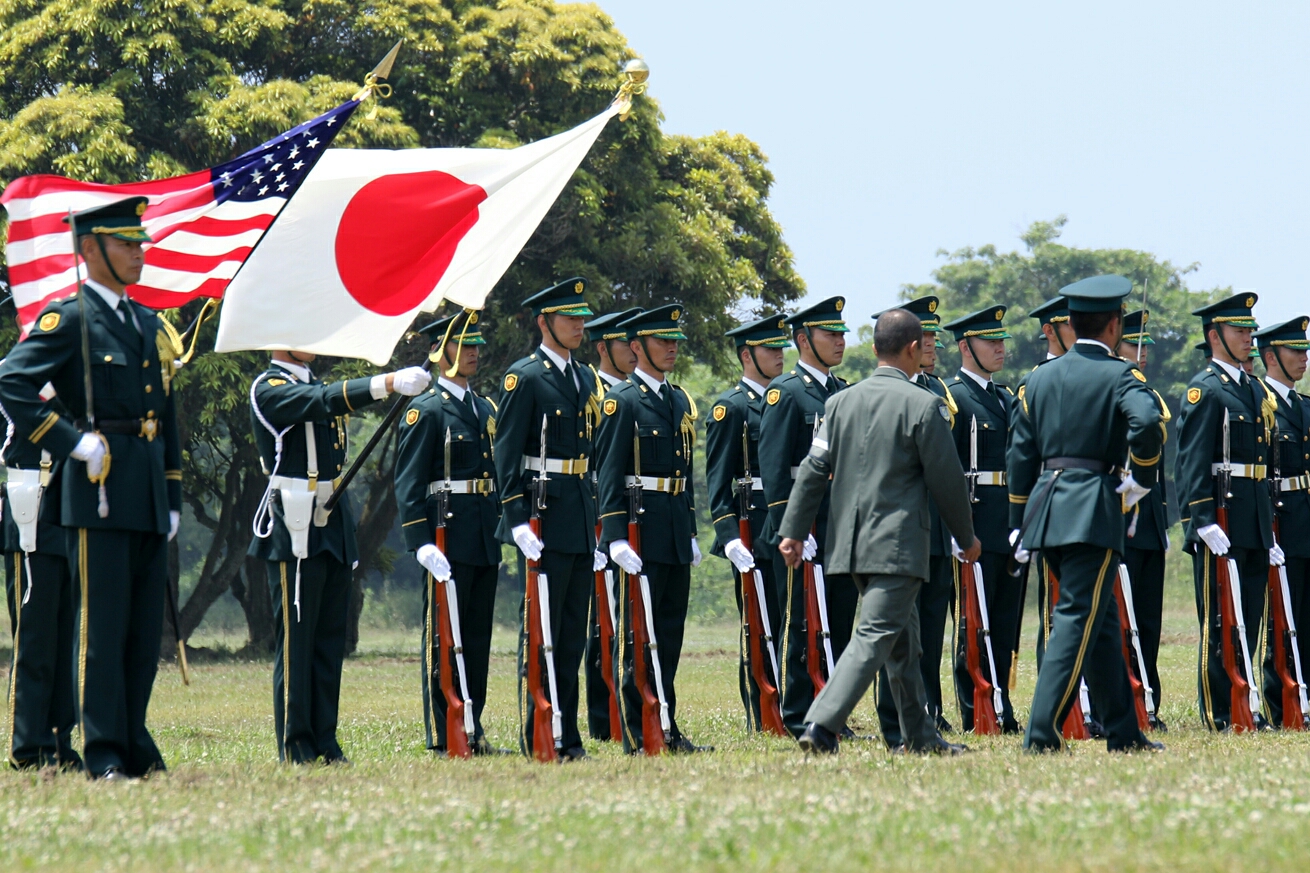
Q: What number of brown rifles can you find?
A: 11